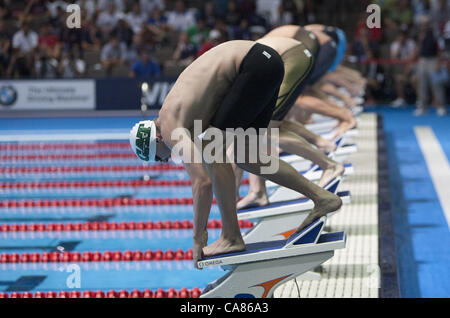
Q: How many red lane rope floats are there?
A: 8